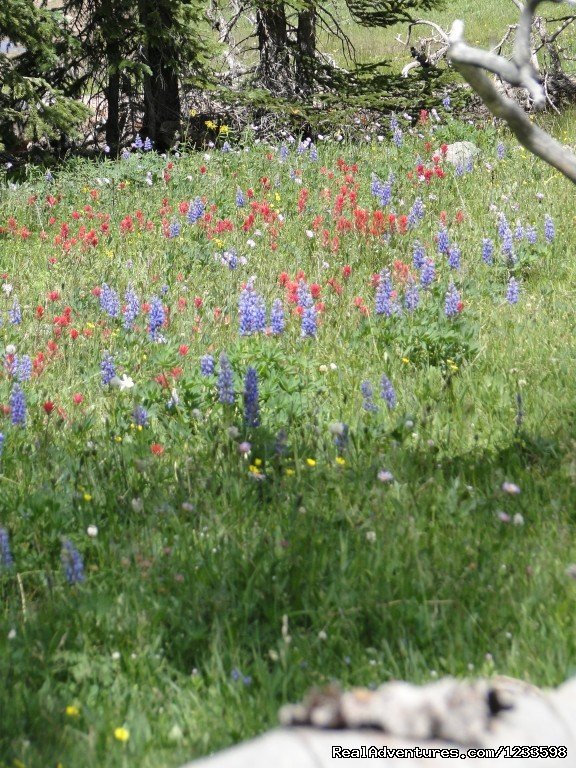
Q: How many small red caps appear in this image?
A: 0